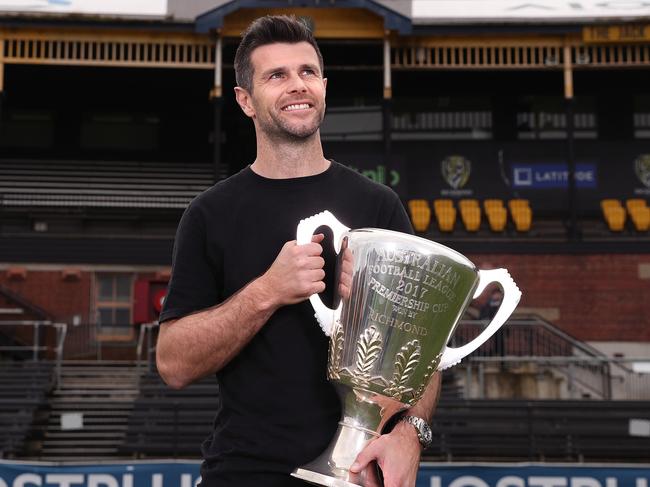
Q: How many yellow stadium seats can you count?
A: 7